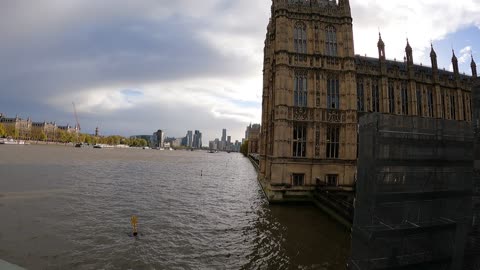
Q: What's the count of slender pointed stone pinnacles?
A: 5